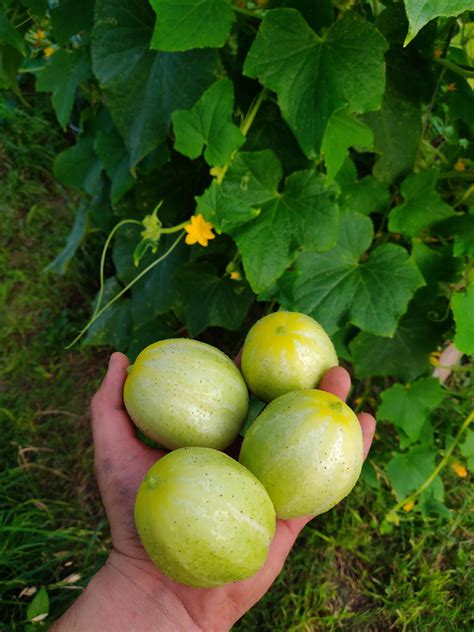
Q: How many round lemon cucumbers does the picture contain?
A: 4